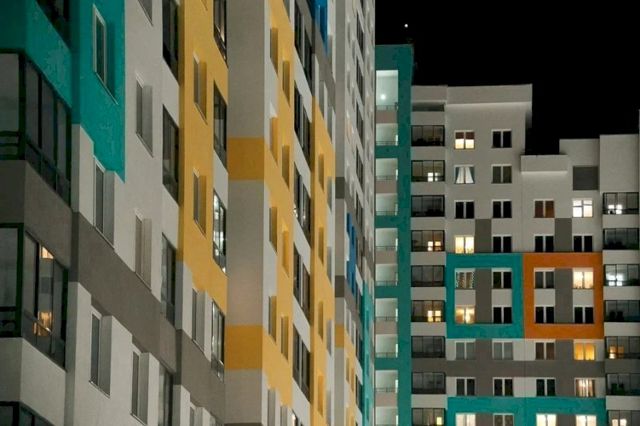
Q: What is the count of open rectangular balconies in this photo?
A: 10